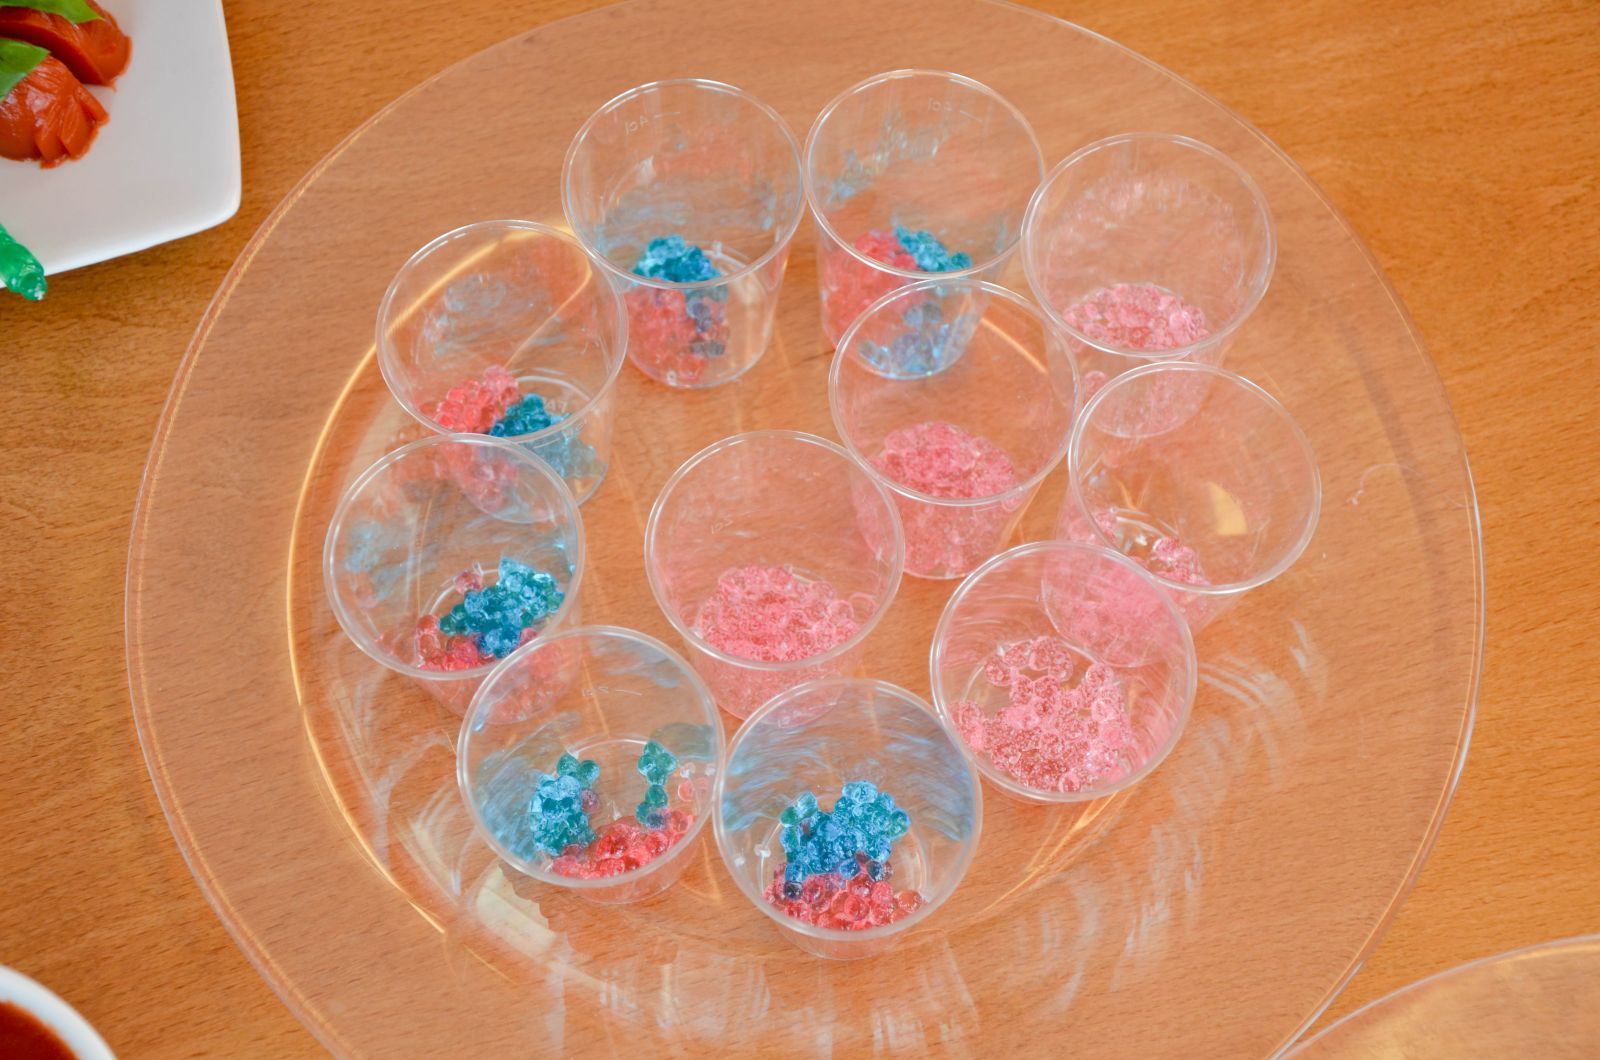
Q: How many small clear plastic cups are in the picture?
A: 11